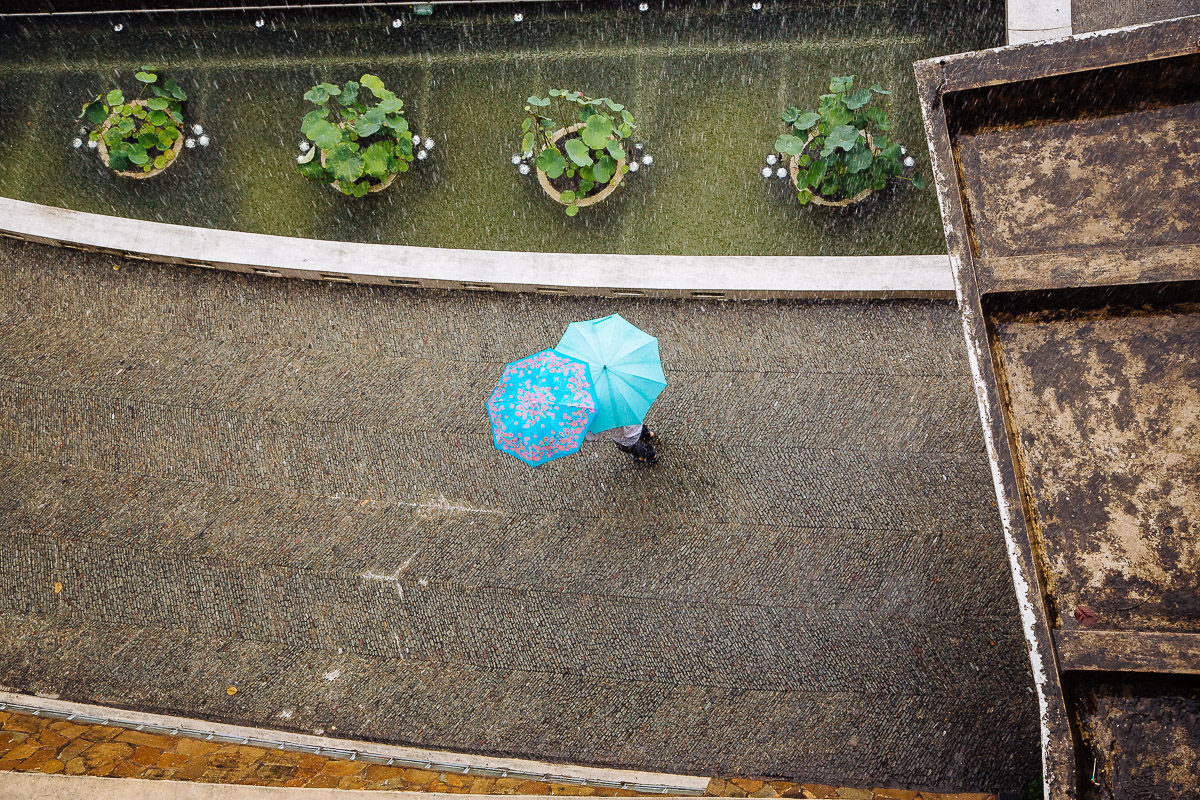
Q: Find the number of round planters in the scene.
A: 4